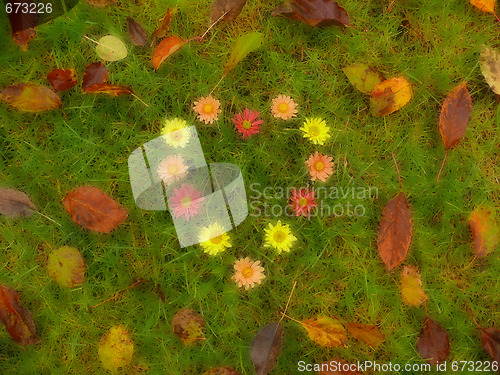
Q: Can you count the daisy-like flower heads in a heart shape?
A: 12